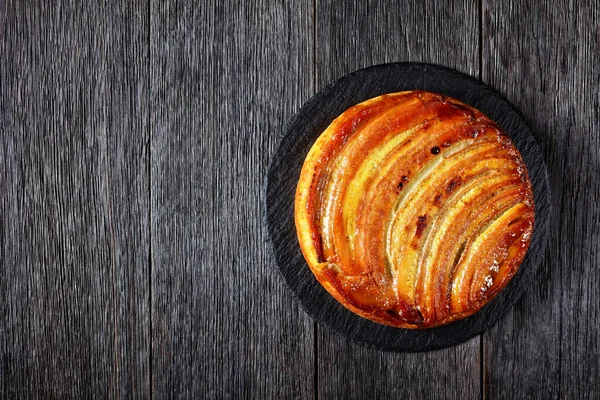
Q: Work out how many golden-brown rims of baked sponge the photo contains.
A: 1